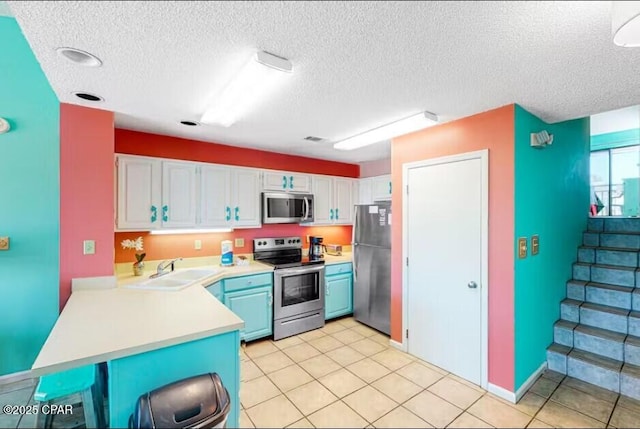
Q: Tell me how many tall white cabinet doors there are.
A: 6